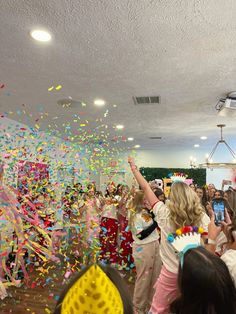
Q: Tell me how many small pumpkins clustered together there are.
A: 0